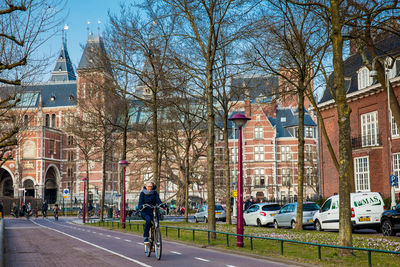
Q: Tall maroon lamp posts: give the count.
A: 3